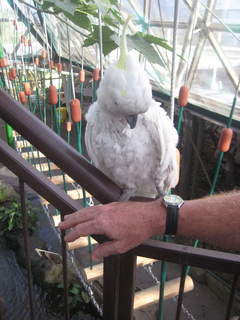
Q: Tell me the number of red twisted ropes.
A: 0